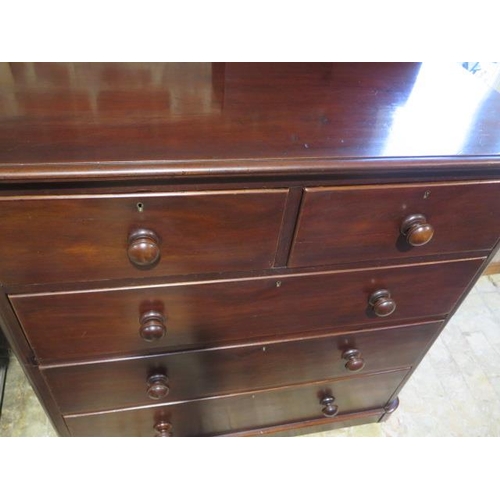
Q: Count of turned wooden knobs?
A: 8